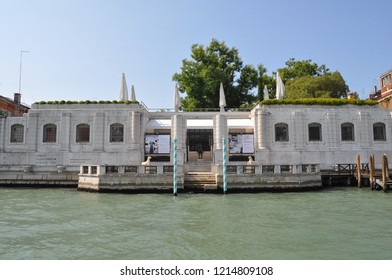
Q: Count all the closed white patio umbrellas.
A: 6